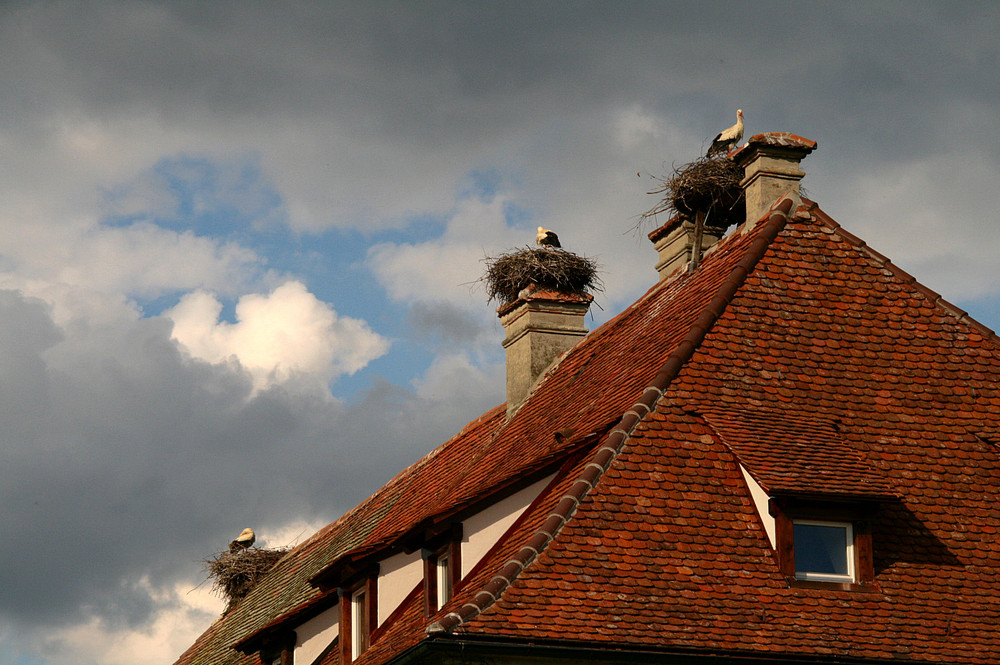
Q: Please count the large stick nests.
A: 3